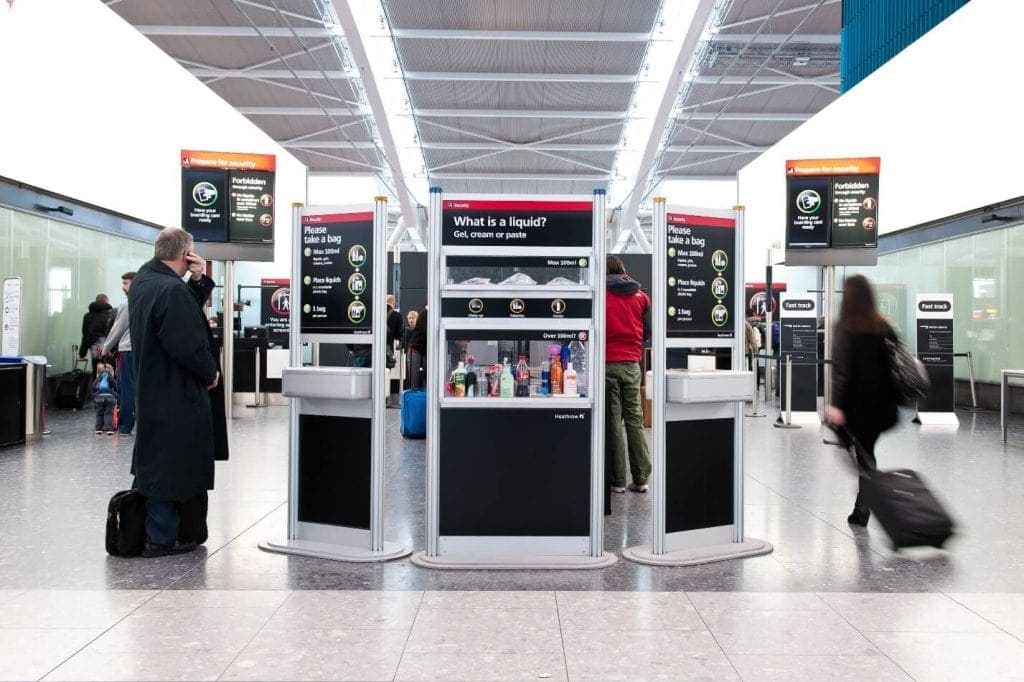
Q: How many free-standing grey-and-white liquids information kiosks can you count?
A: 3